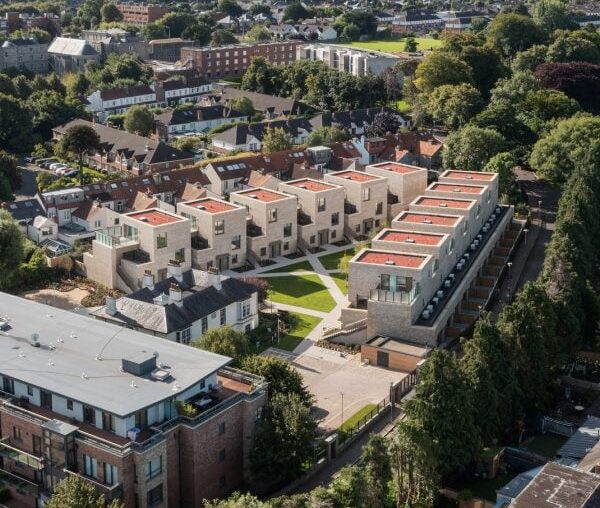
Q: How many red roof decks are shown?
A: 12